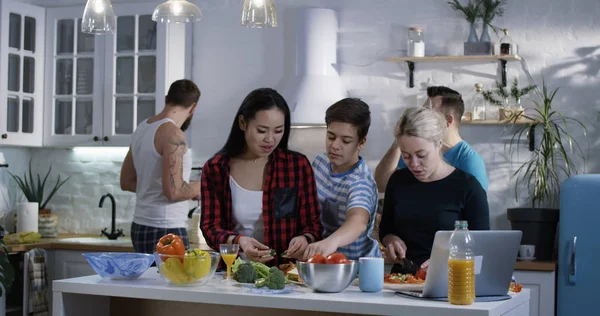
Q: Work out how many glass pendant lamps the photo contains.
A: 3